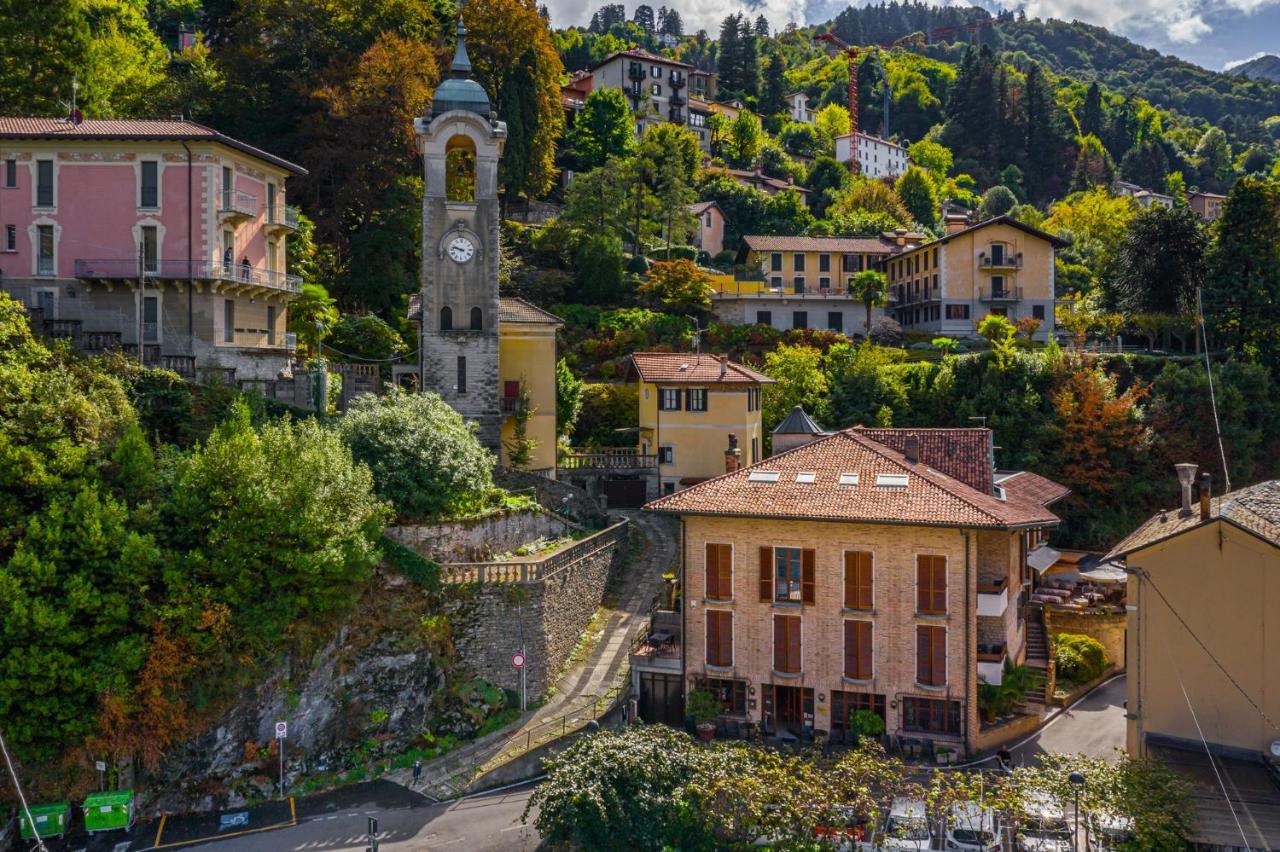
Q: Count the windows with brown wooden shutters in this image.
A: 8